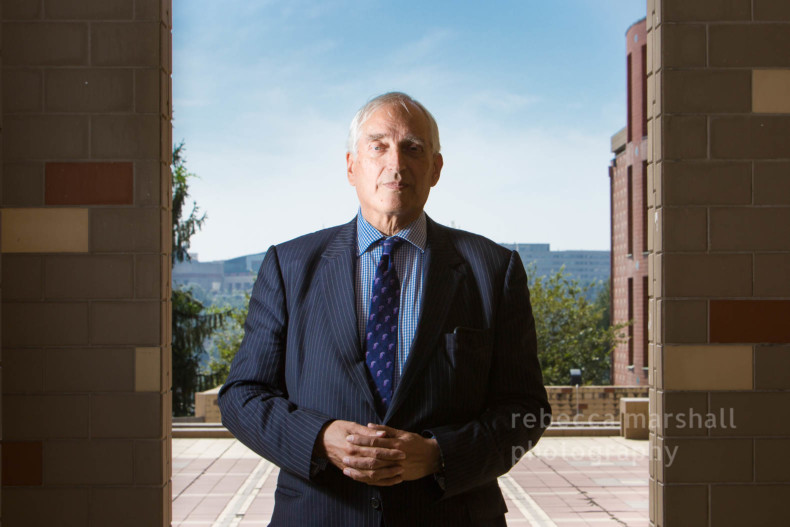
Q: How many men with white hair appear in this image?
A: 1